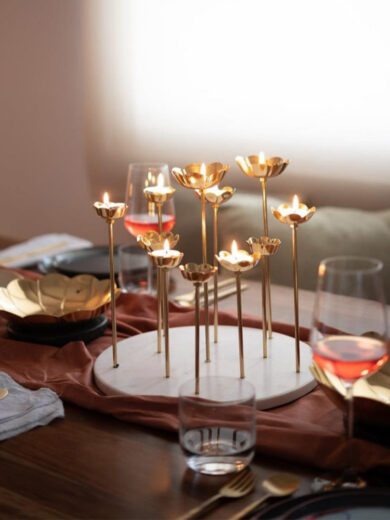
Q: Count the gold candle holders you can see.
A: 11